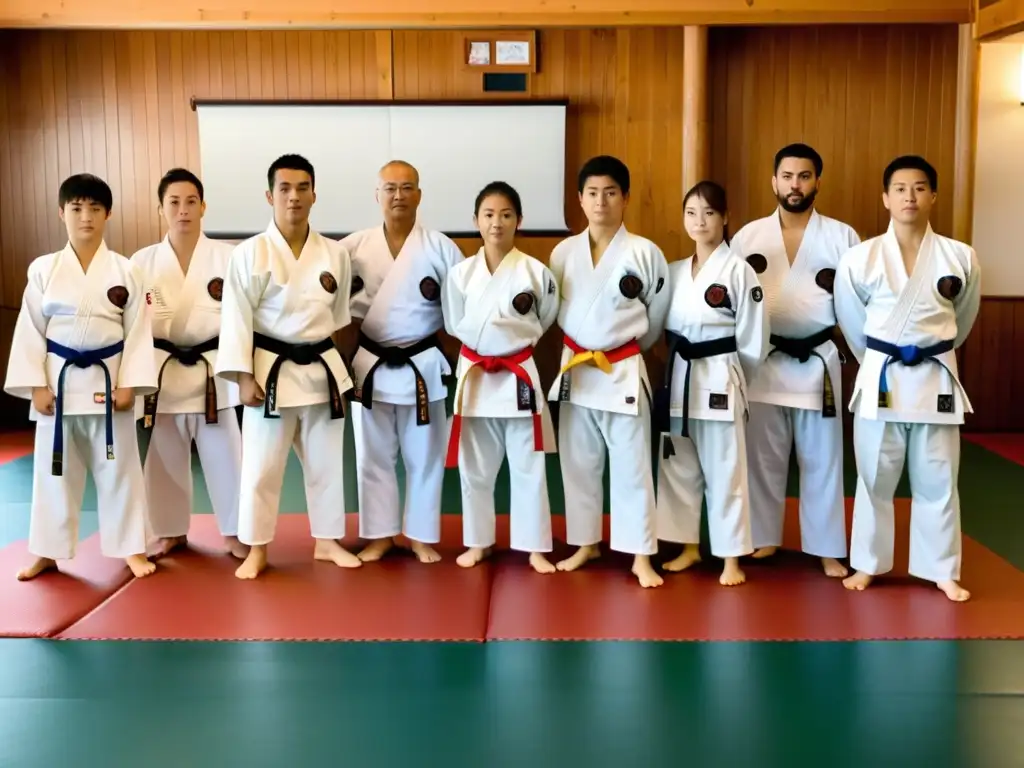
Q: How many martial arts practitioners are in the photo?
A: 9